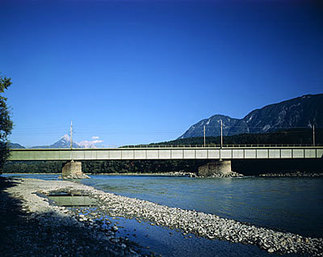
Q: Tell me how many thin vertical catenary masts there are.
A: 4